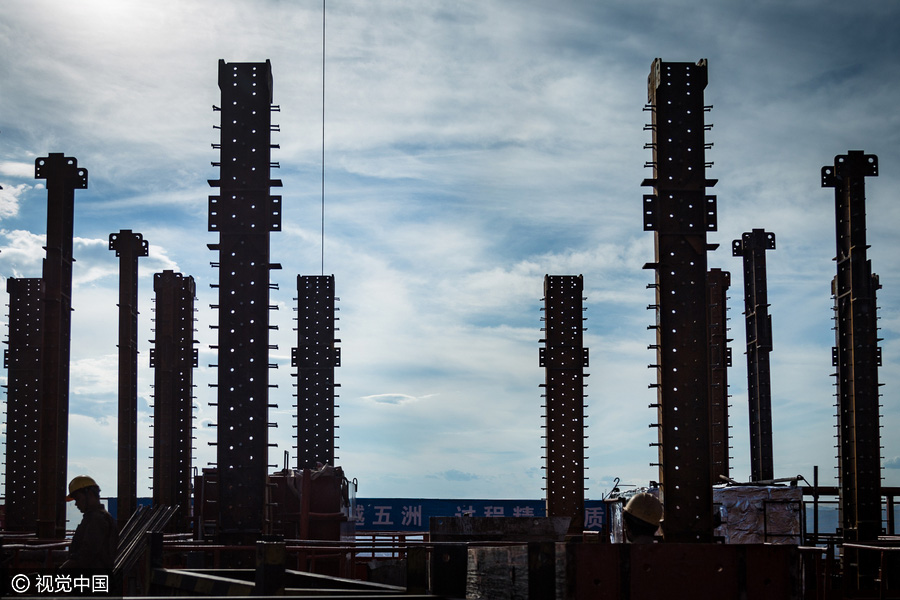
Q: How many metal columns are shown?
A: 12